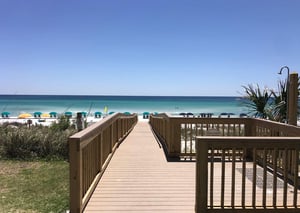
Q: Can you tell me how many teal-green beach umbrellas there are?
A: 10